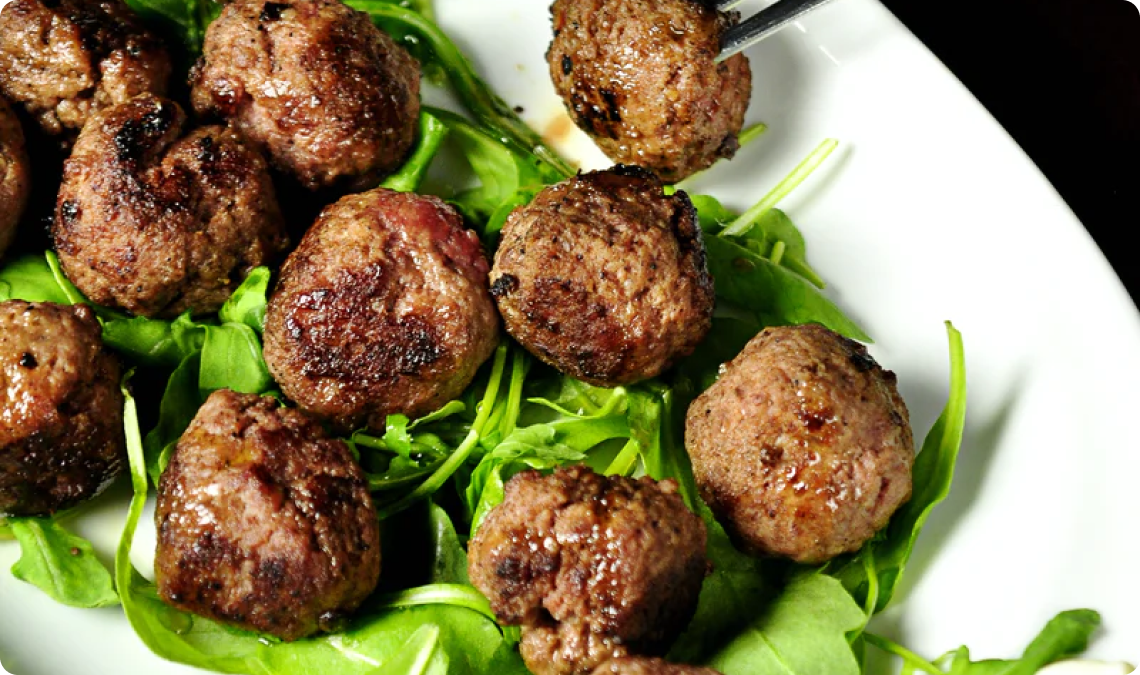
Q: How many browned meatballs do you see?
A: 11